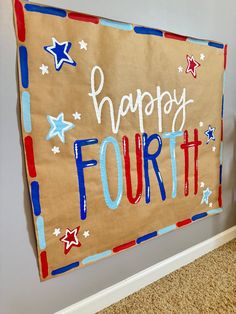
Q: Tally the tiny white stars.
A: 12